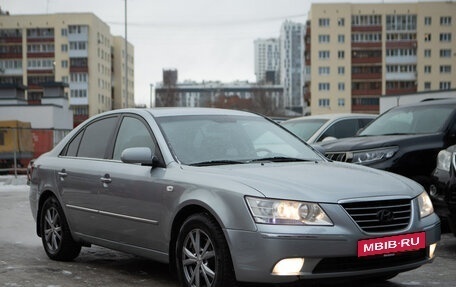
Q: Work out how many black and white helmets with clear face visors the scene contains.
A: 0